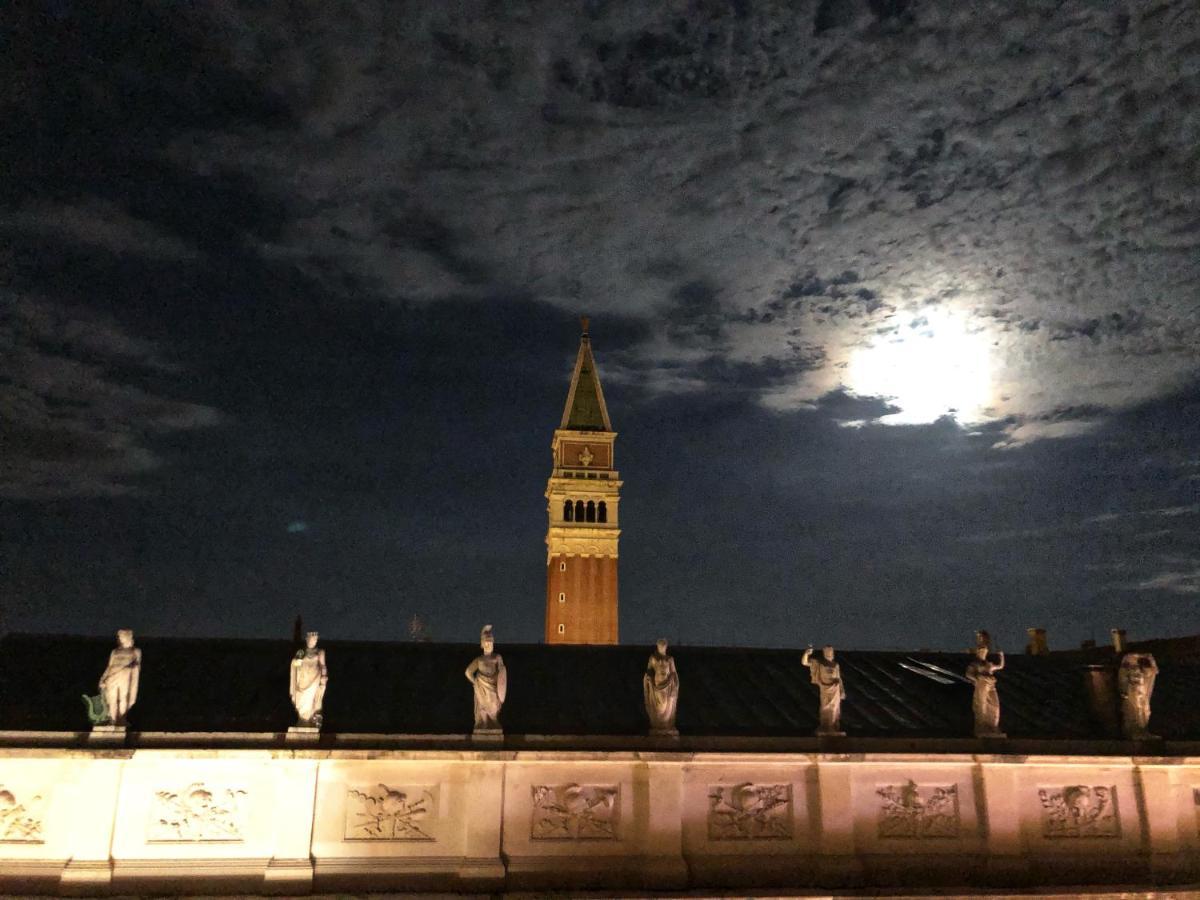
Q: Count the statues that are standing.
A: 7